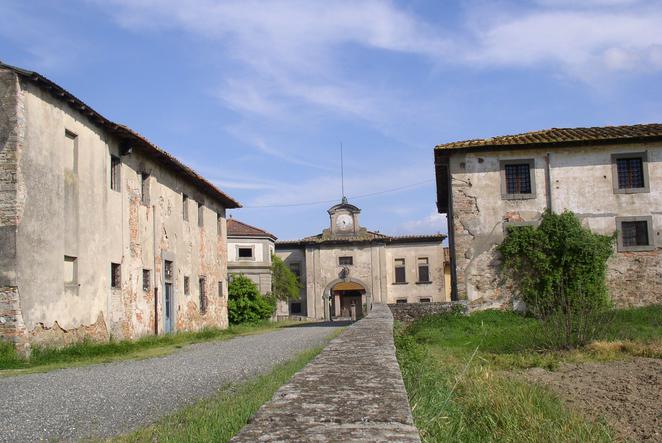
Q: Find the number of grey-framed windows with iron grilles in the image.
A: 3